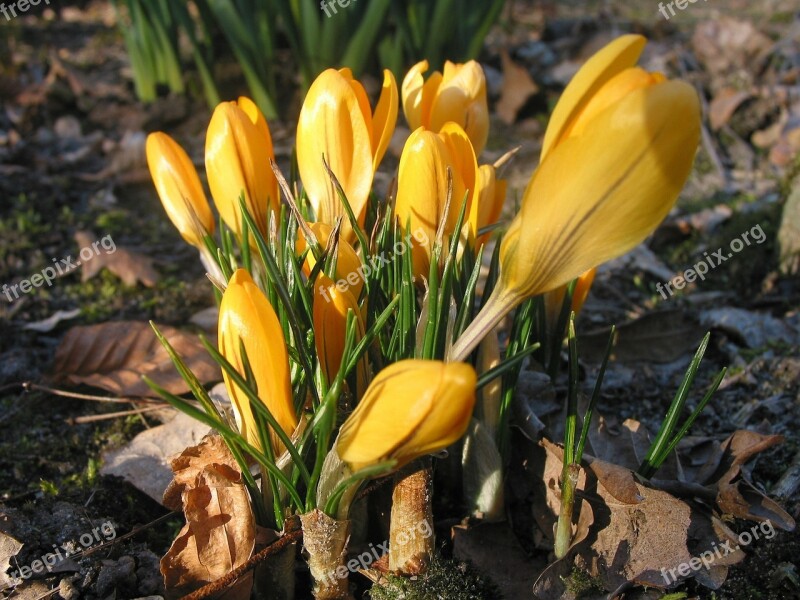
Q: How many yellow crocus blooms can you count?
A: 12